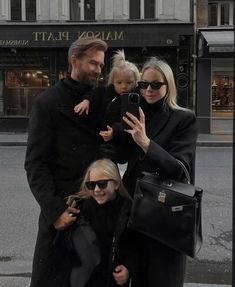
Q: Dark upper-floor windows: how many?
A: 4